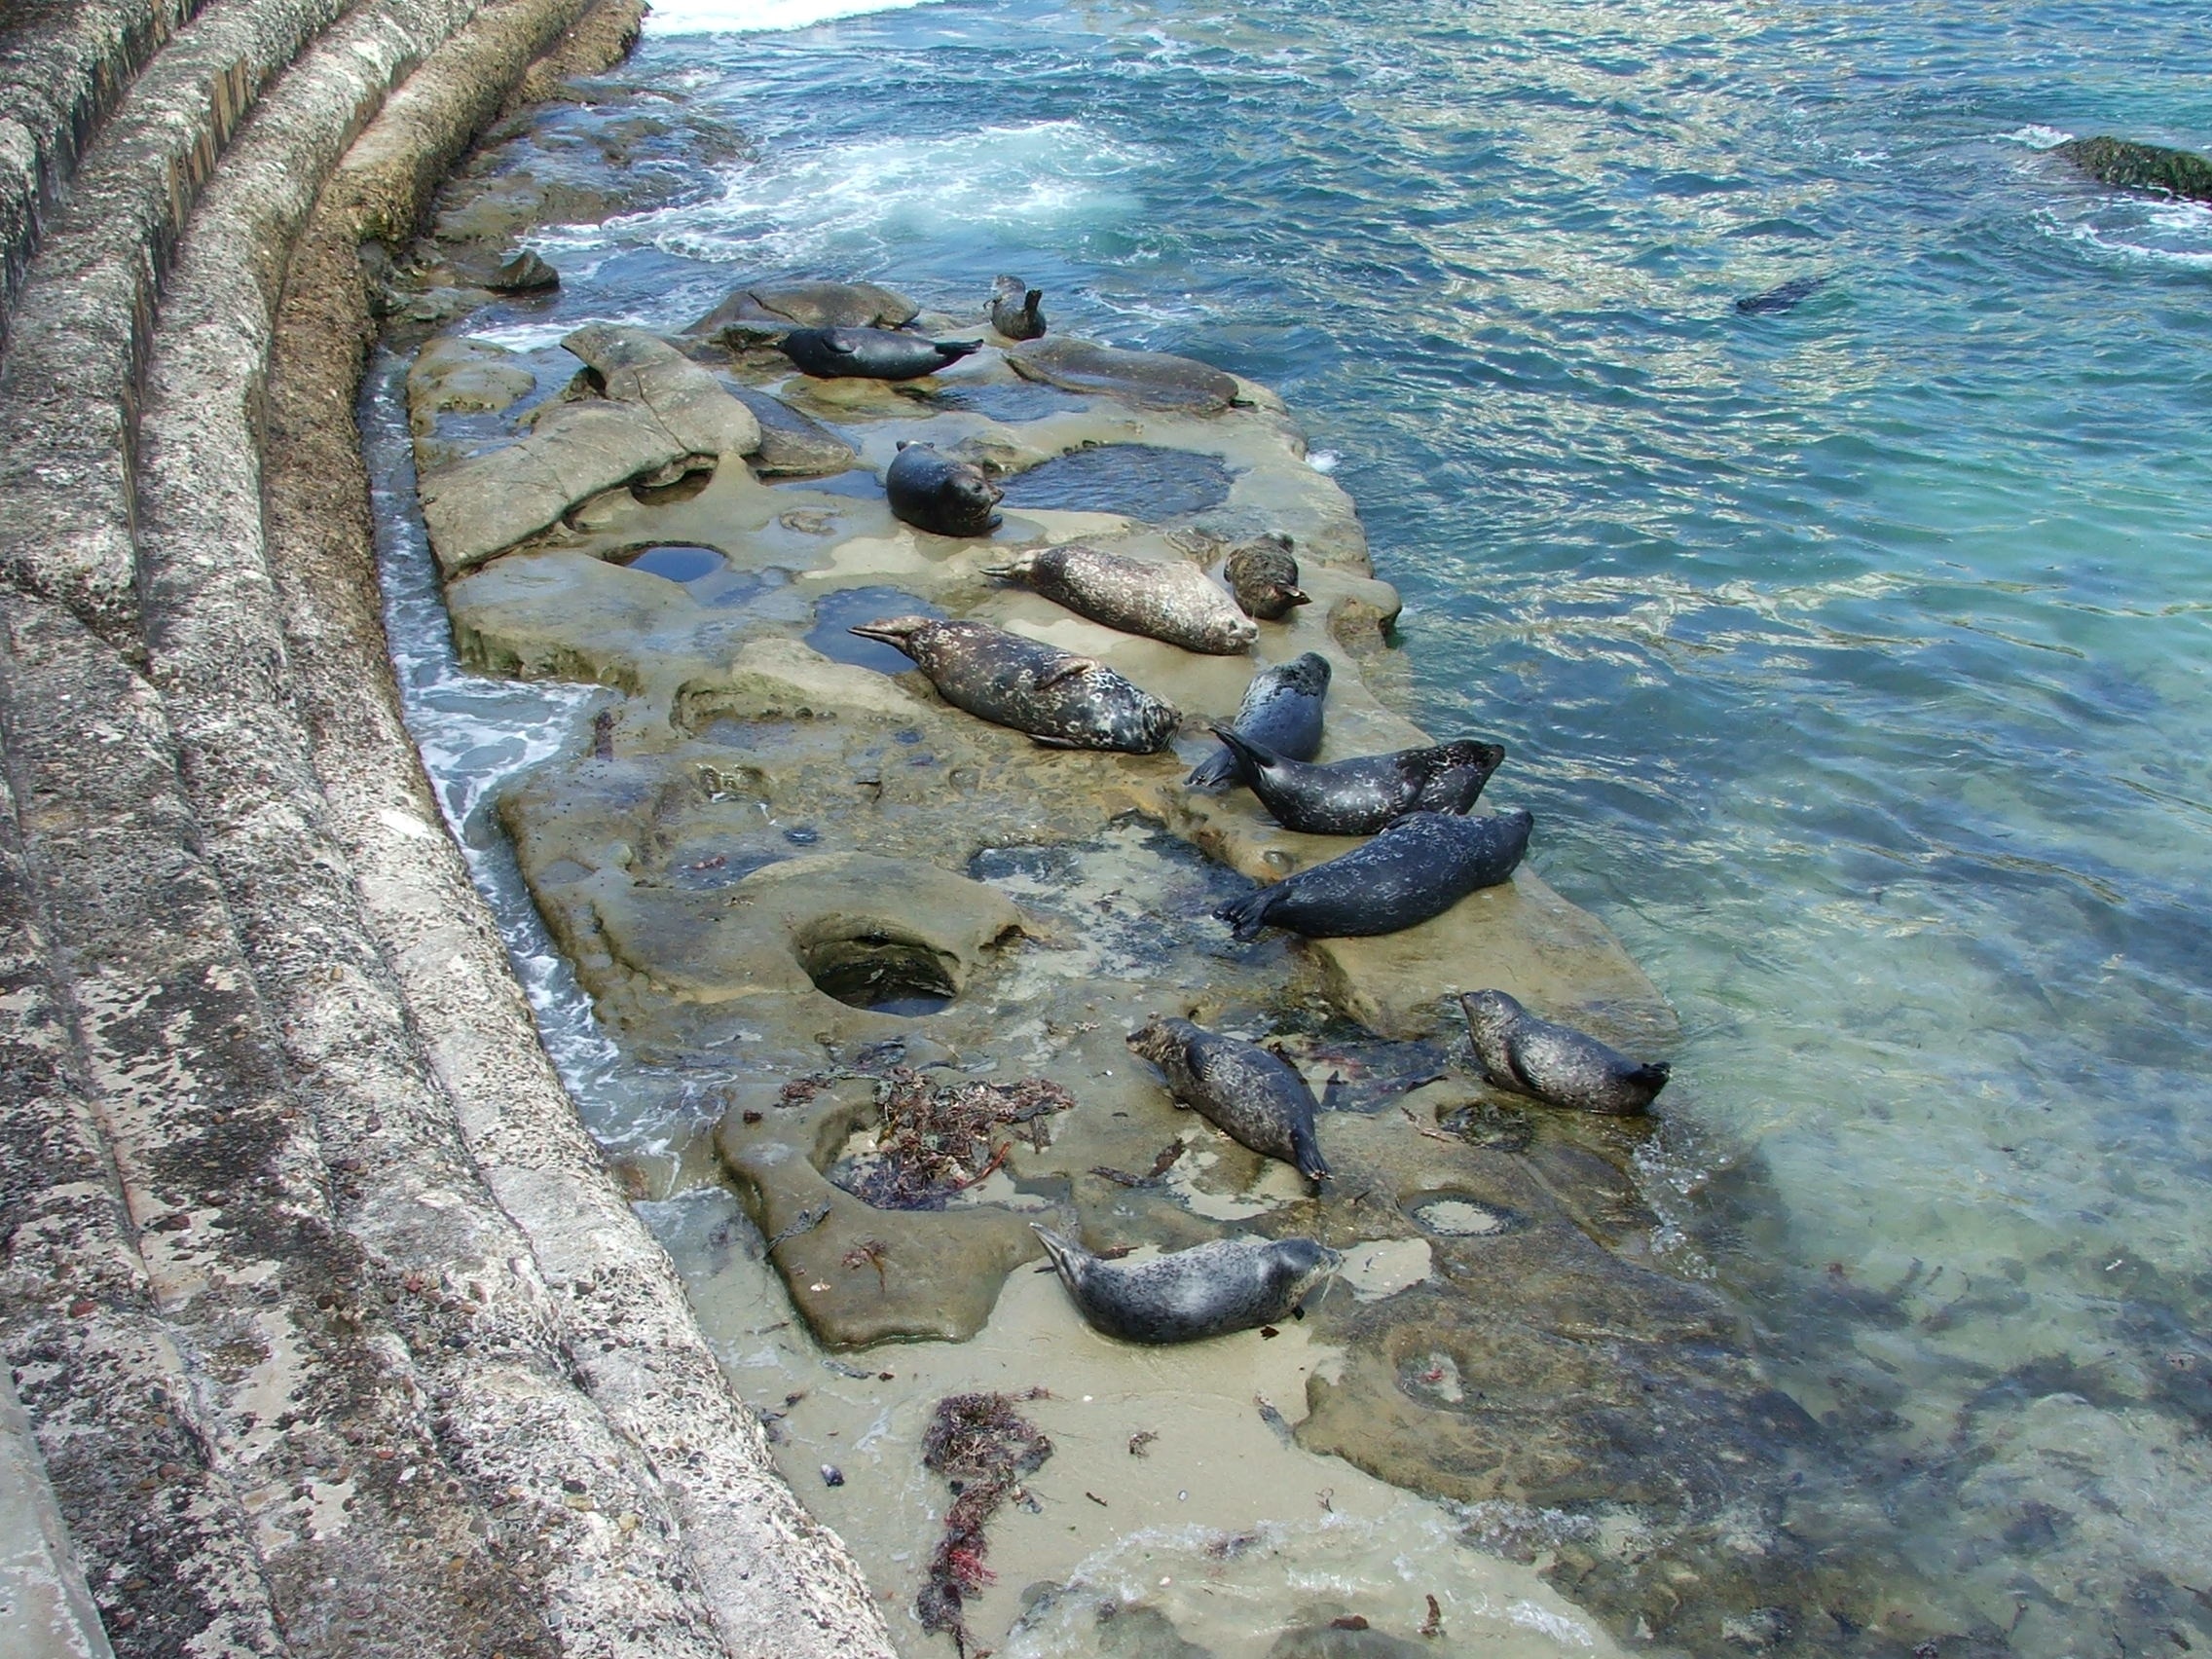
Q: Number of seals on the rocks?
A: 12